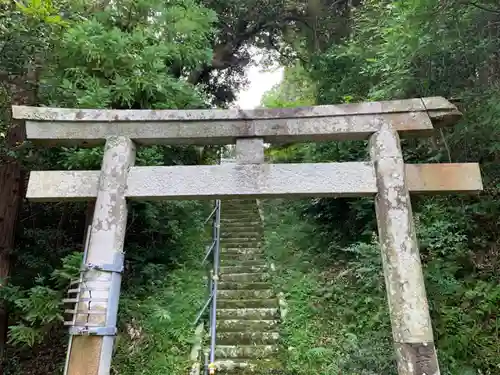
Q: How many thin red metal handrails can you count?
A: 0